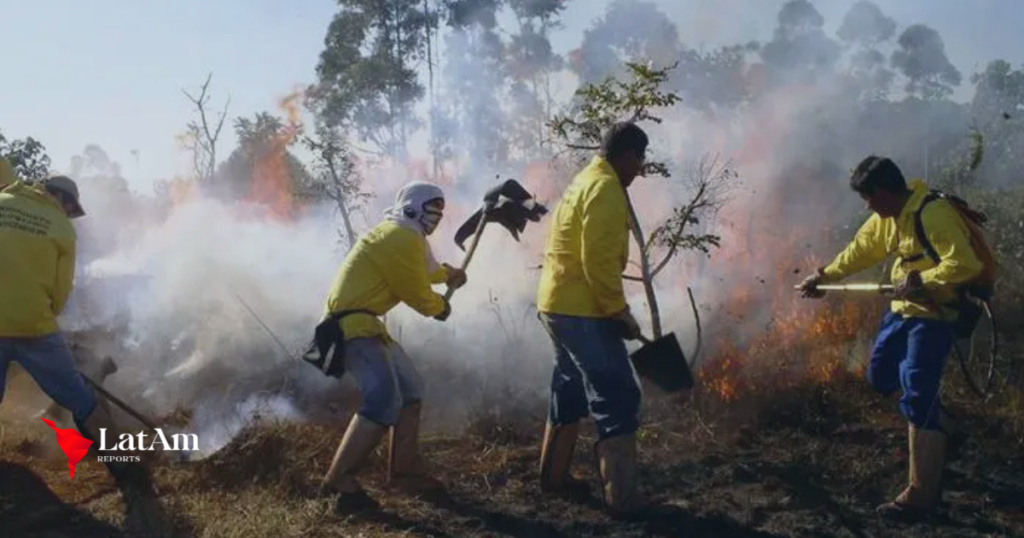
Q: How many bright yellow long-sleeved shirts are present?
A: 4